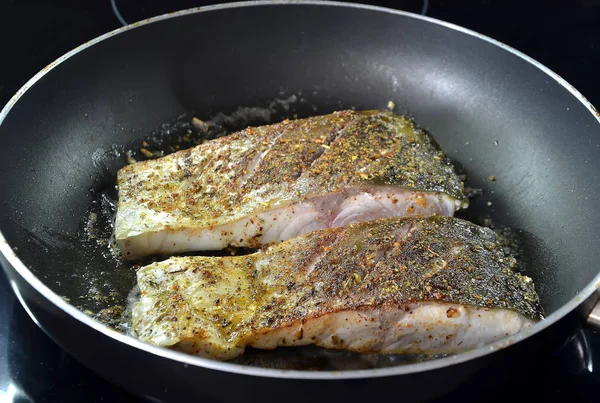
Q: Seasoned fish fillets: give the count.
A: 2